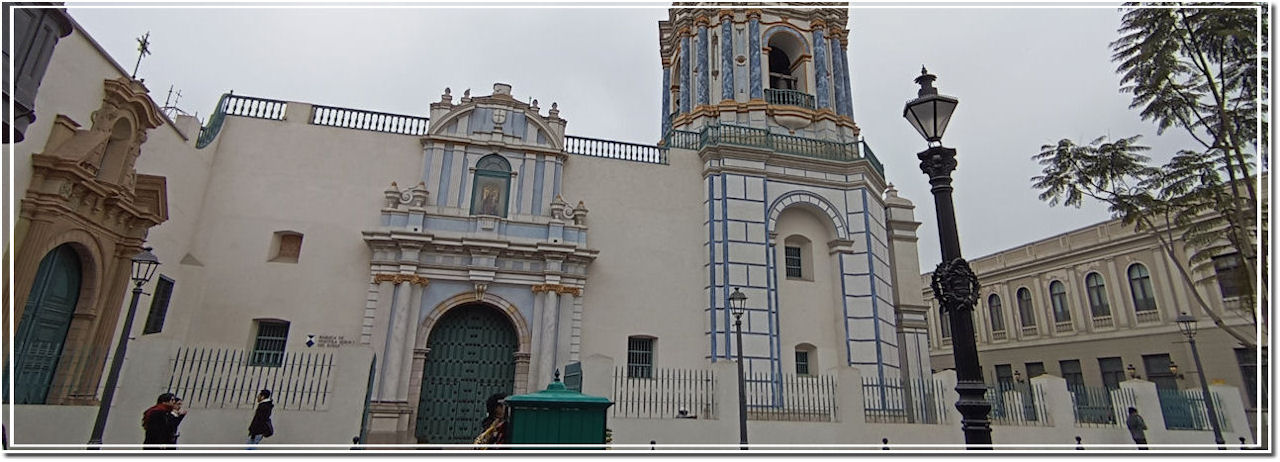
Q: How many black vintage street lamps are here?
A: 4